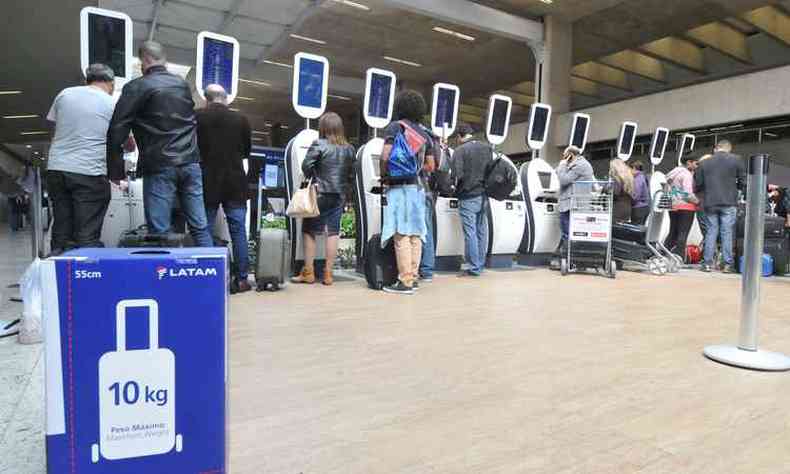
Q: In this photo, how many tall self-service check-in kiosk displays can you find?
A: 11